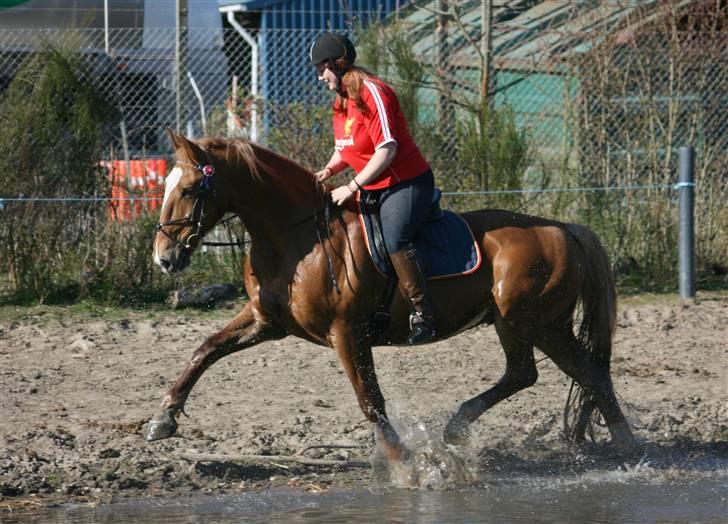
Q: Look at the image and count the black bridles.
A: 1